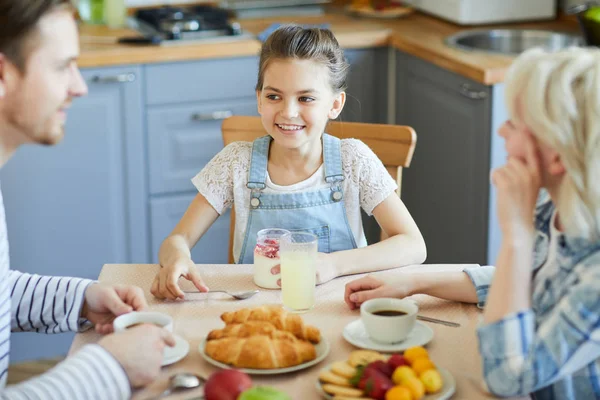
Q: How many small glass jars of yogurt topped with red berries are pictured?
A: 1